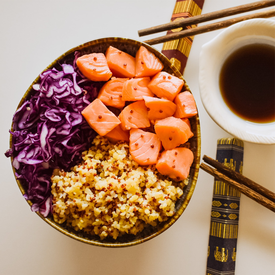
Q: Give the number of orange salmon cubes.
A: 14